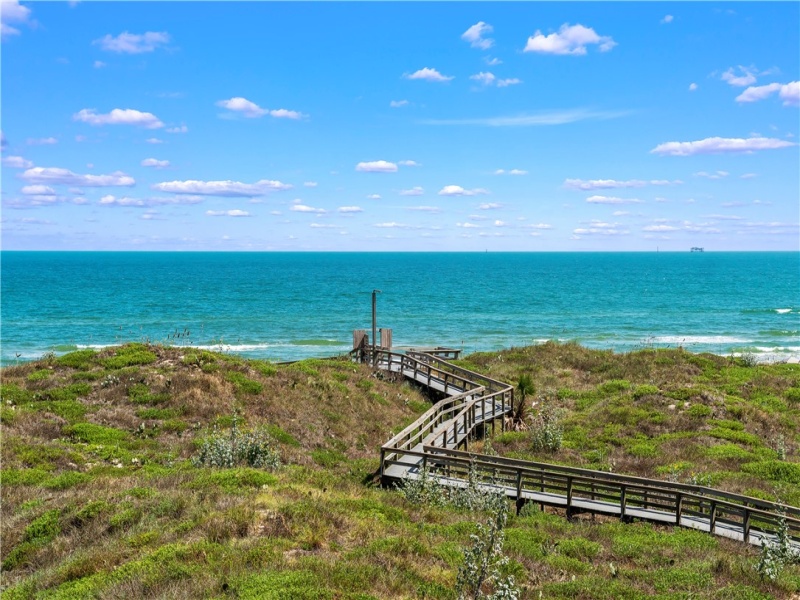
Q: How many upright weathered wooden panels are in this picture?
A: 2